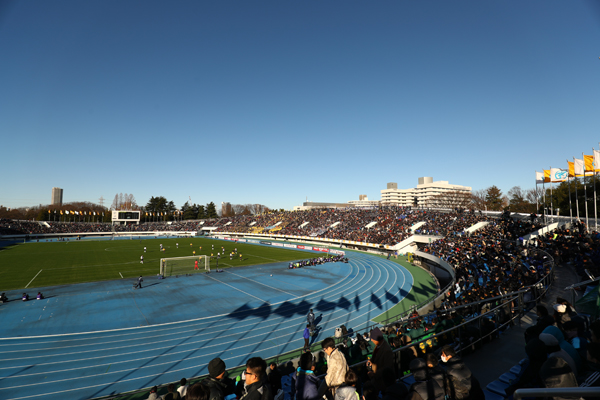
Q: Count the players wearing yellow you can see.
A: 10